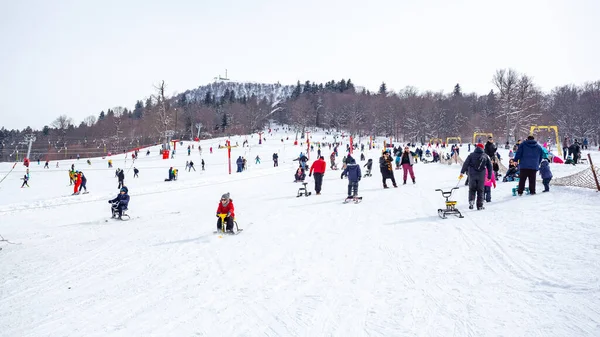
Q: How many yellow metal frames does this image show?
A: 4